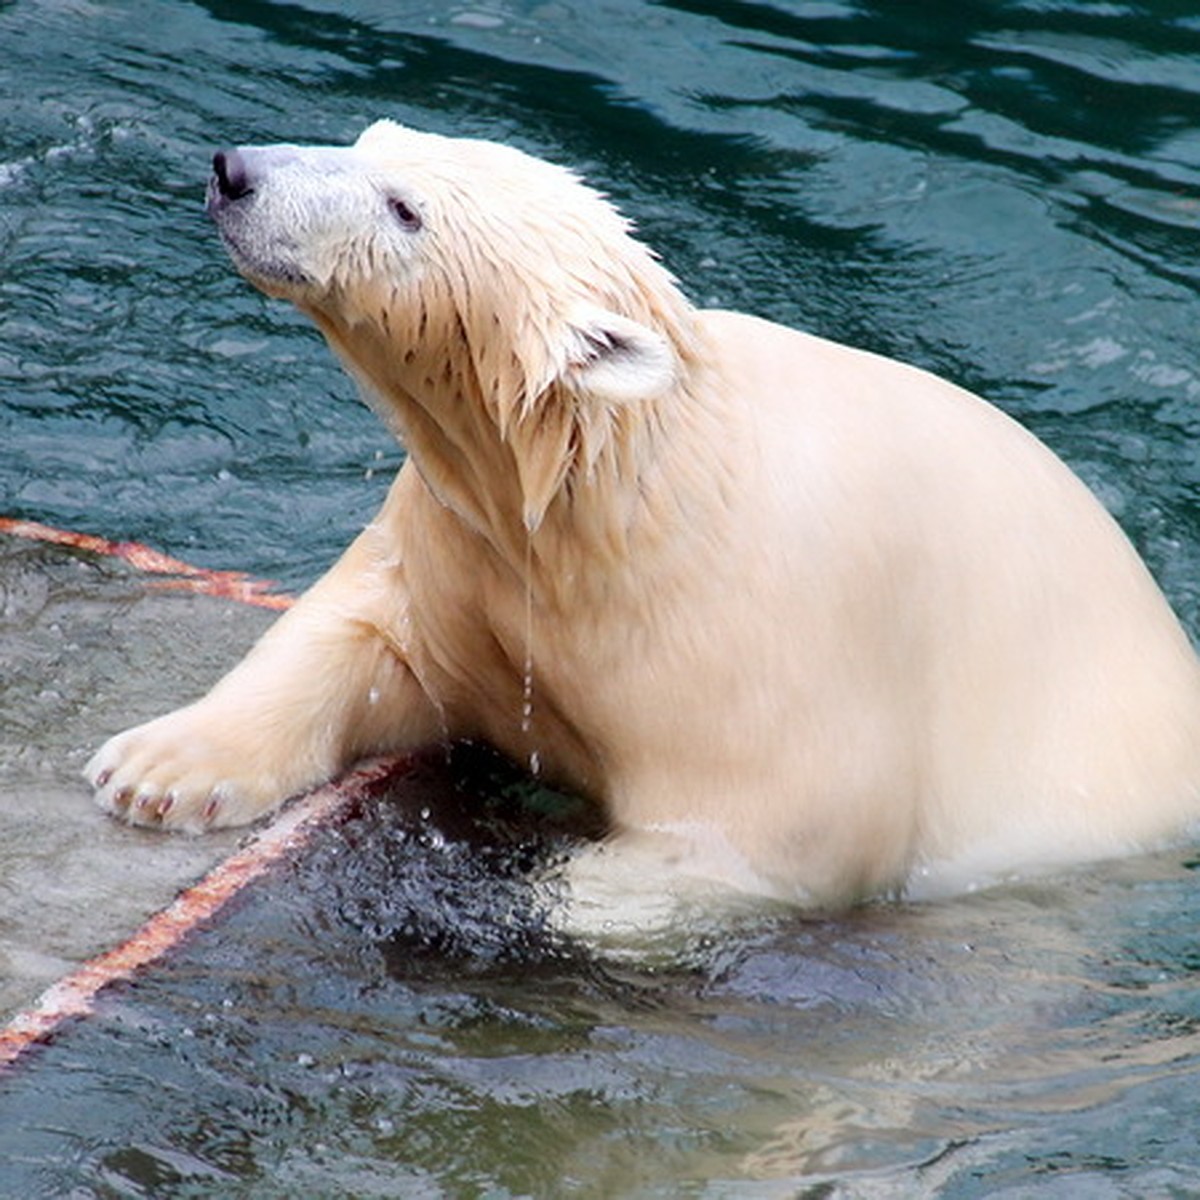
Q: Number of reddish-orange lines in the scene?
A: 2